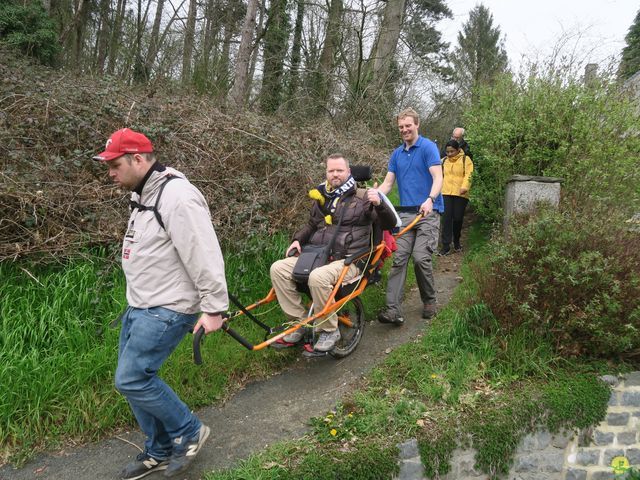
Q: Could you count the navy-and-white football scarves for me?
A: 1